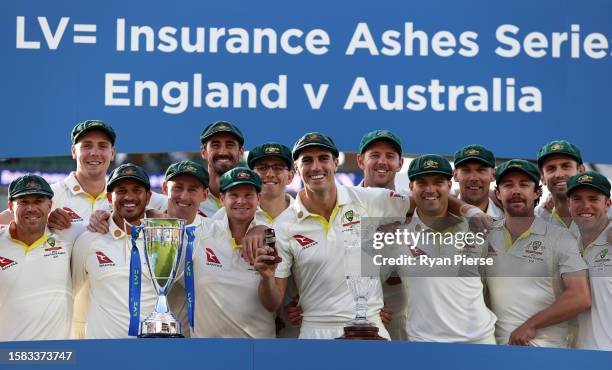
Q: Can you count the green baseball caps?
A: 14